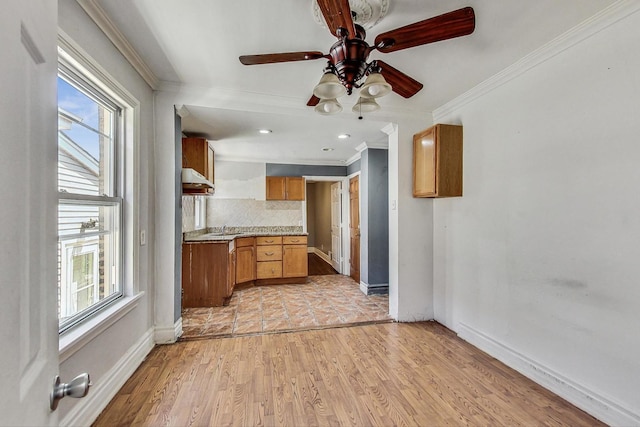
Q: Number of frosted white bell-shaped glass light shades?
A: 4